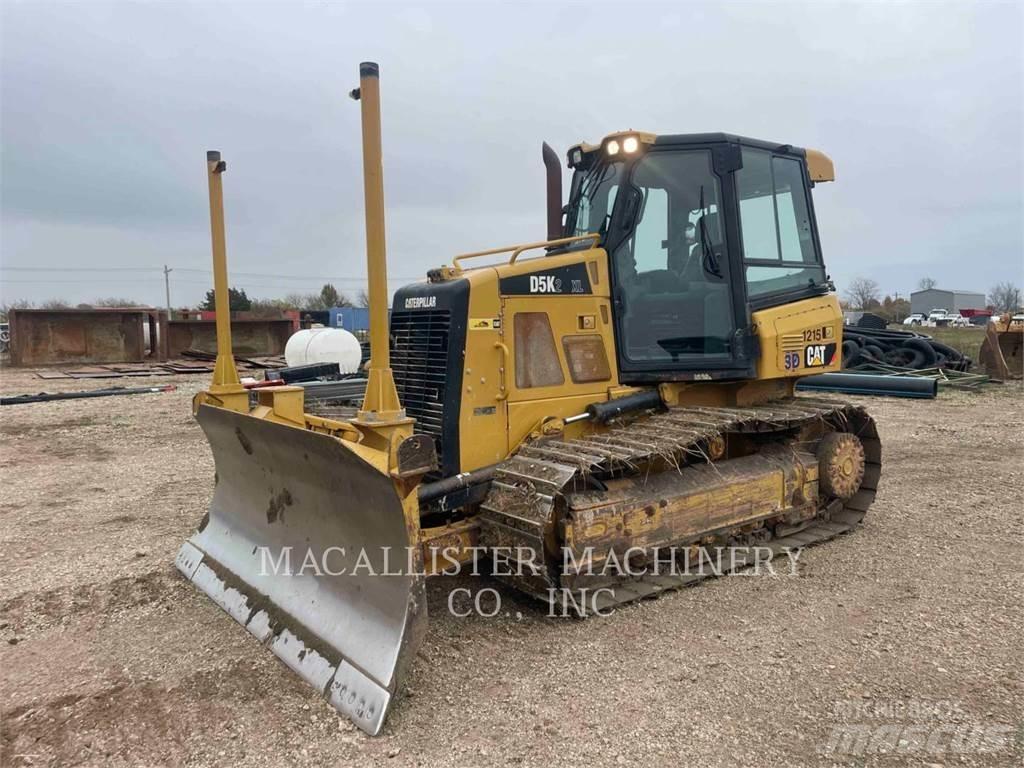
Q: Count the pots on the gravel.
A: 0